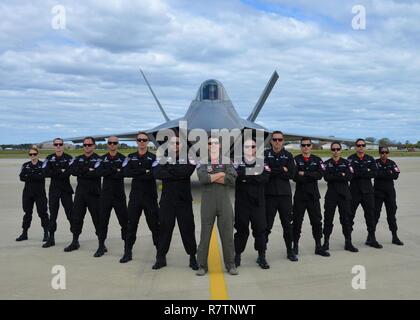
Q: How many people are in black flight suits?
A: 12